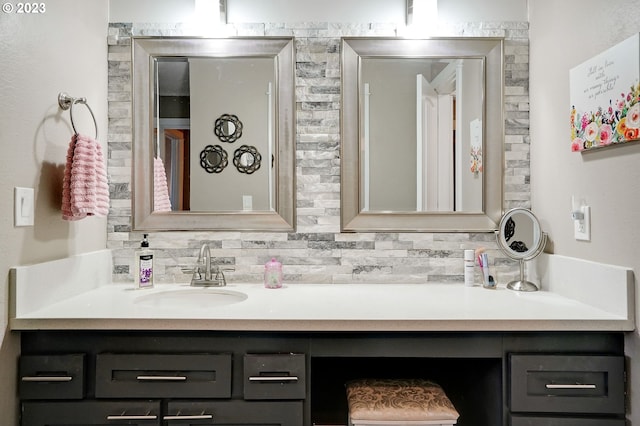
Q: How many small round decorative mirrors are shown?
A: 3